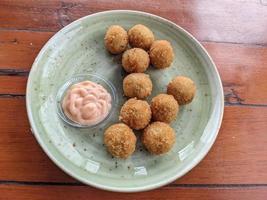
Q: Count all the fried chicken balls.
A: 10